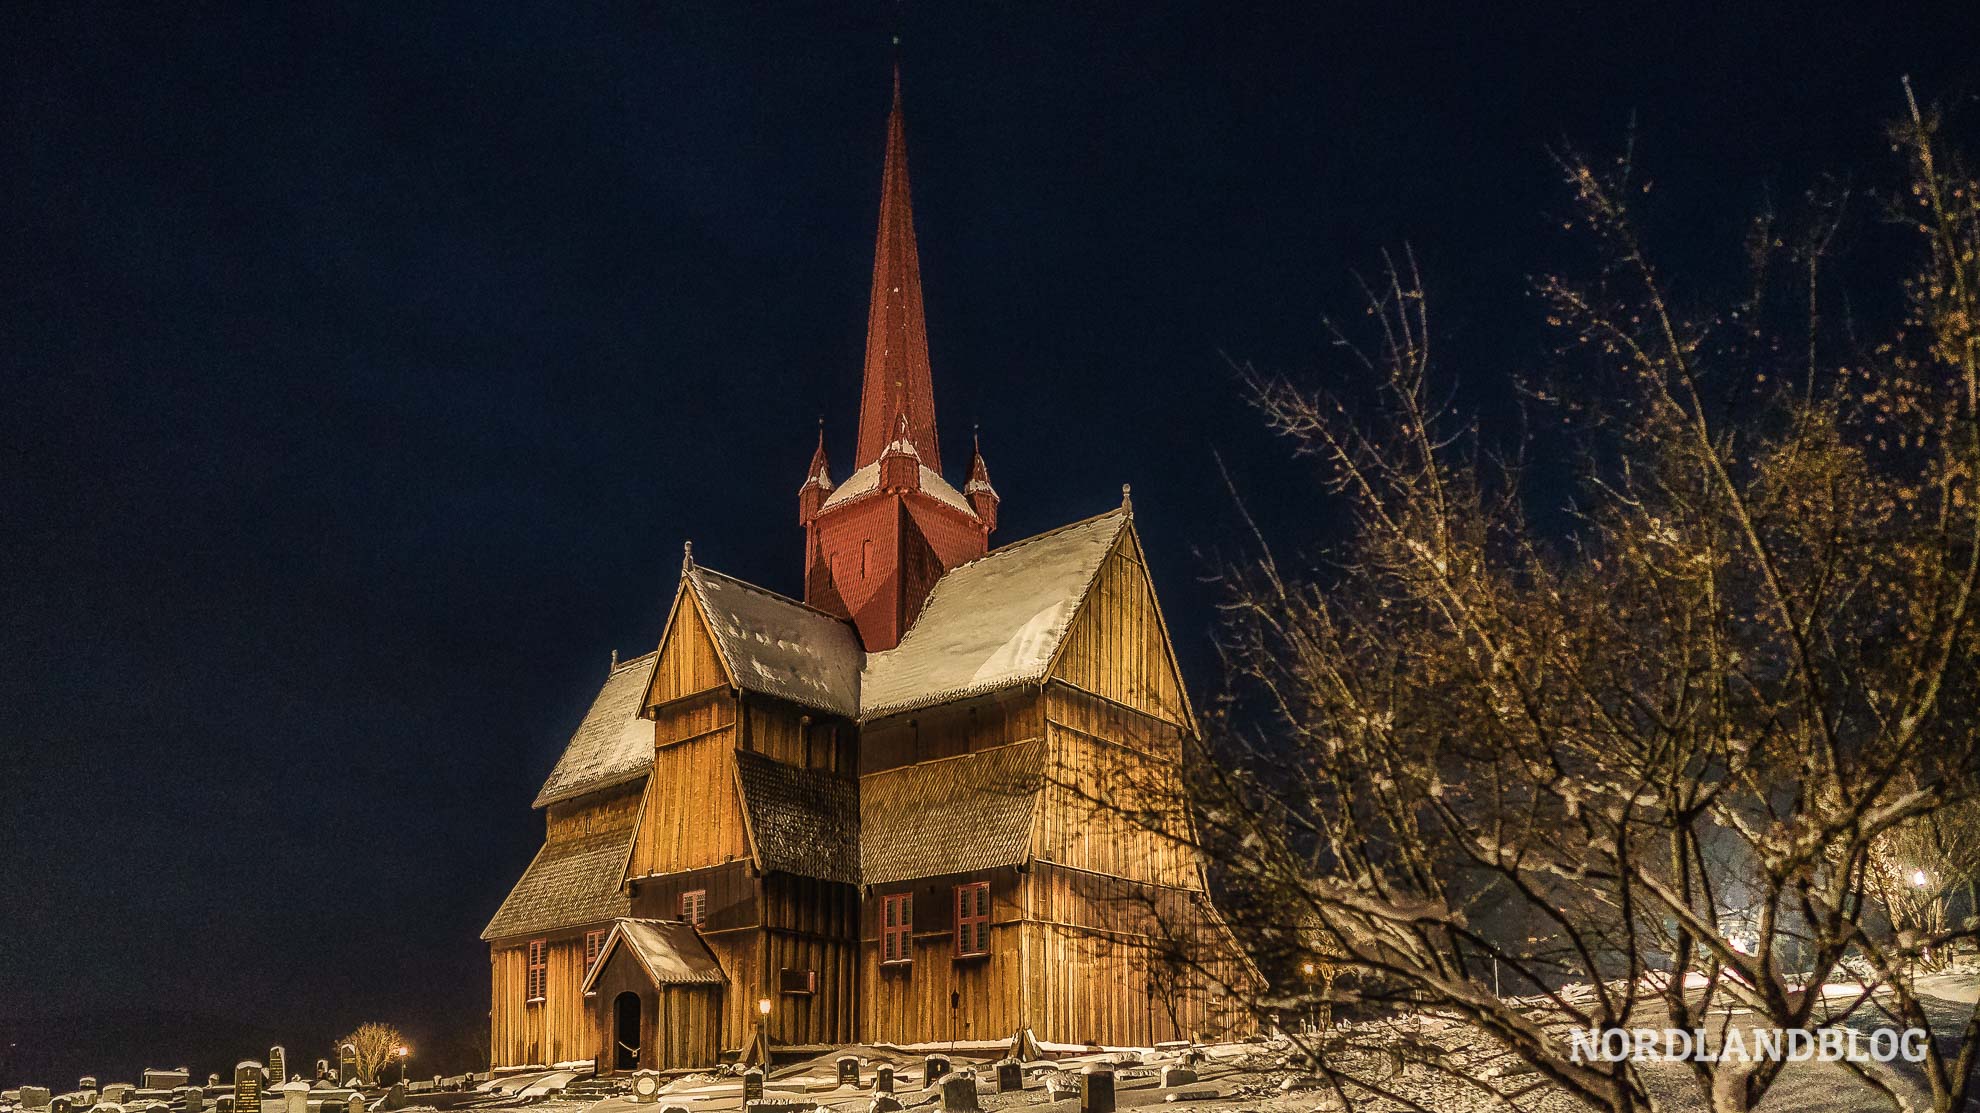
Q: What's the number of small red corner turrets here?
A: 3